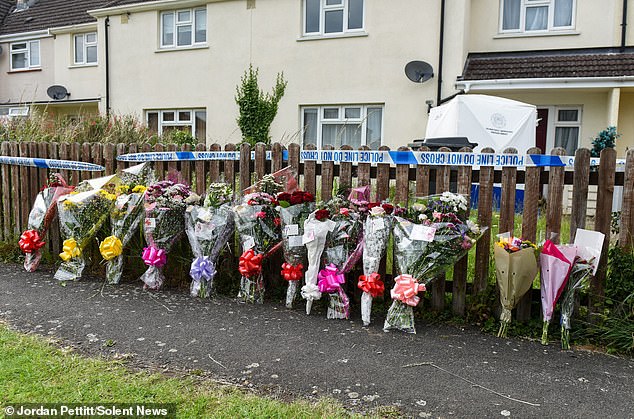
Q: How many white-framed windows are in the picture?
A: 9